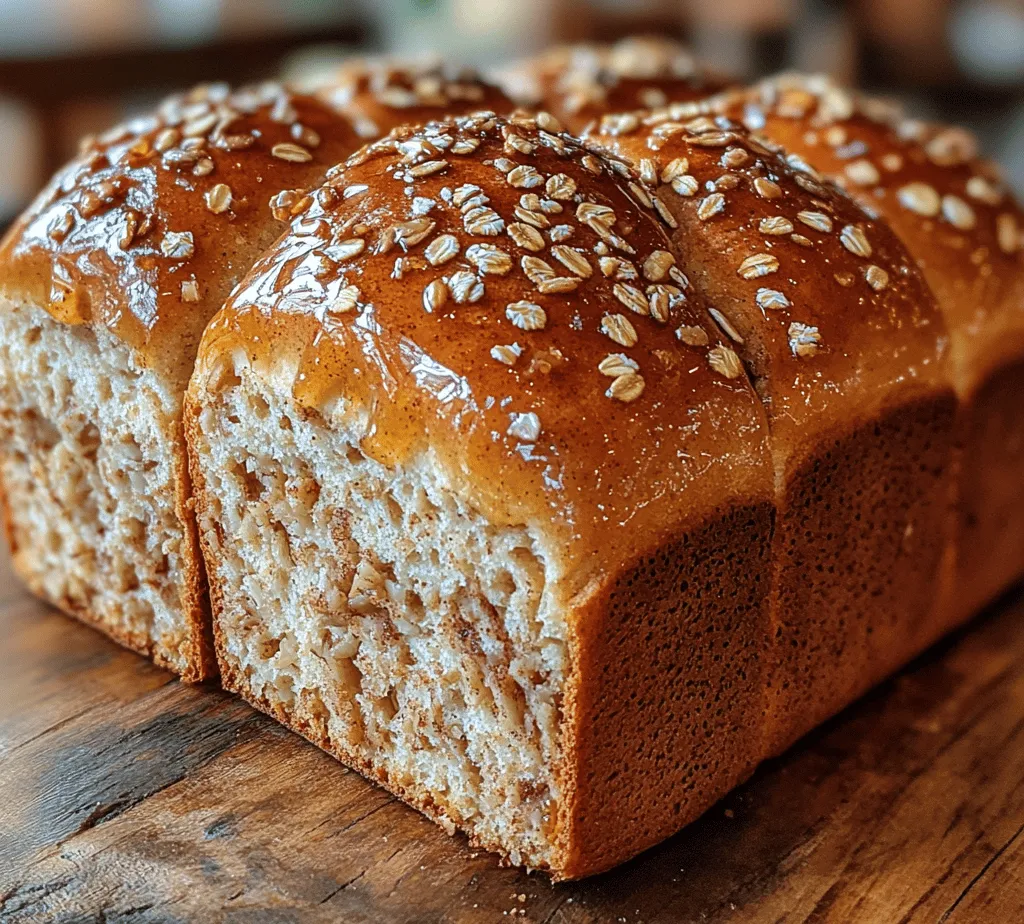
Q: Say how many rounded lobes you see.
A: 6